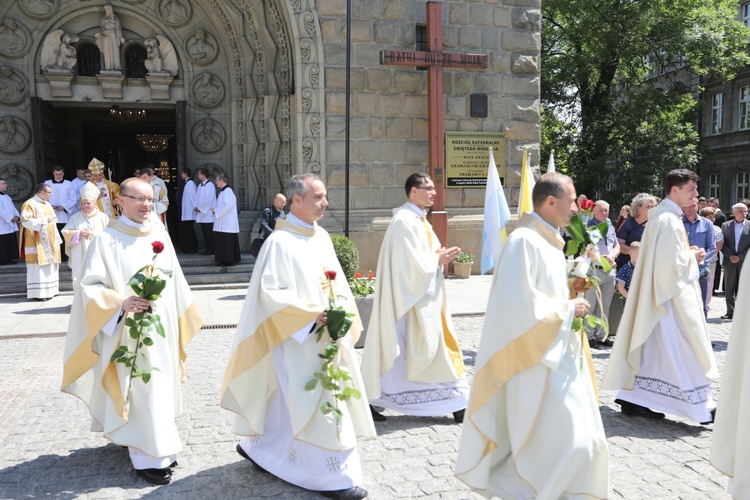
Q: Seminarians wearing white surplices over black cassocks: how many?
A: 5